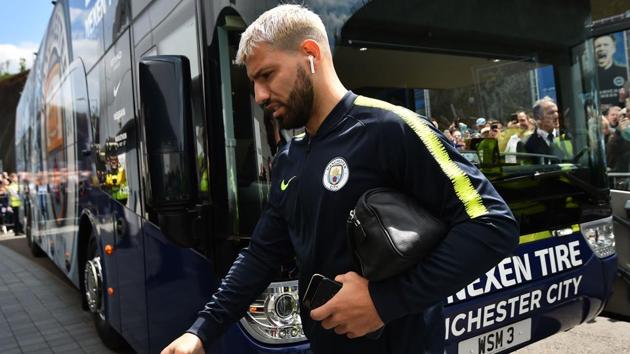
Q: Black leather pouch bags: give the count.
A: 1